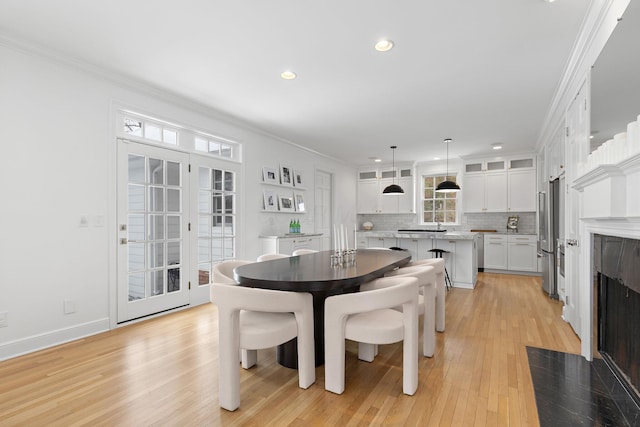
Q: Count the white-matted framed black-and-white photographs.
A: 6